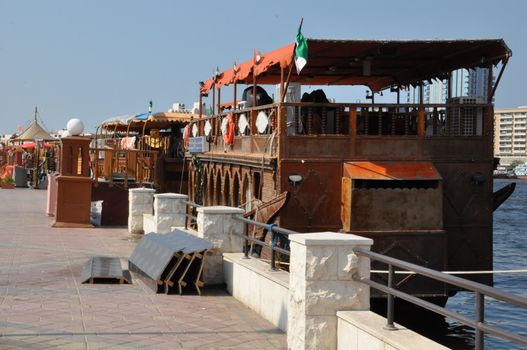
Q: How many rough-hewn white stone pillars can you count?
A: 4